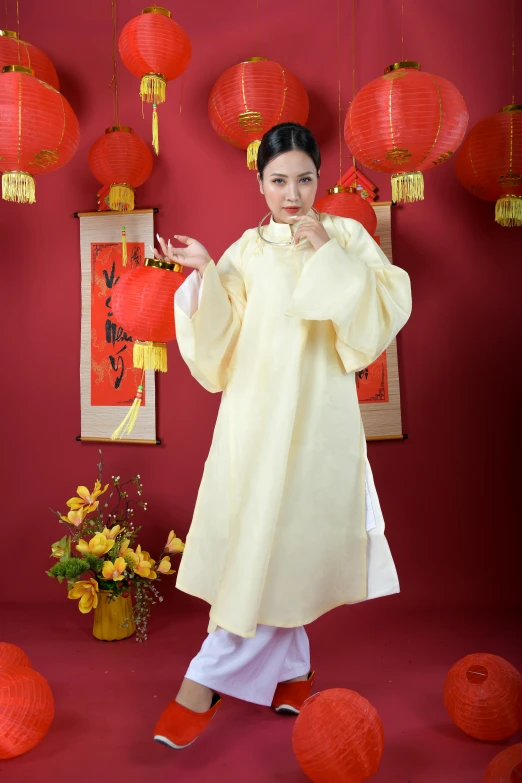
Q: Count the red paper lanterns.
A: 14